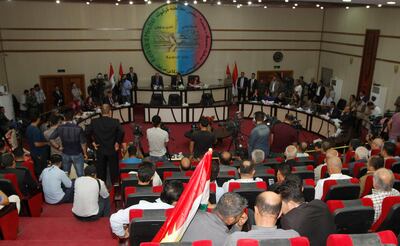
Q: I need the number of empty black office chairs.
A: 3